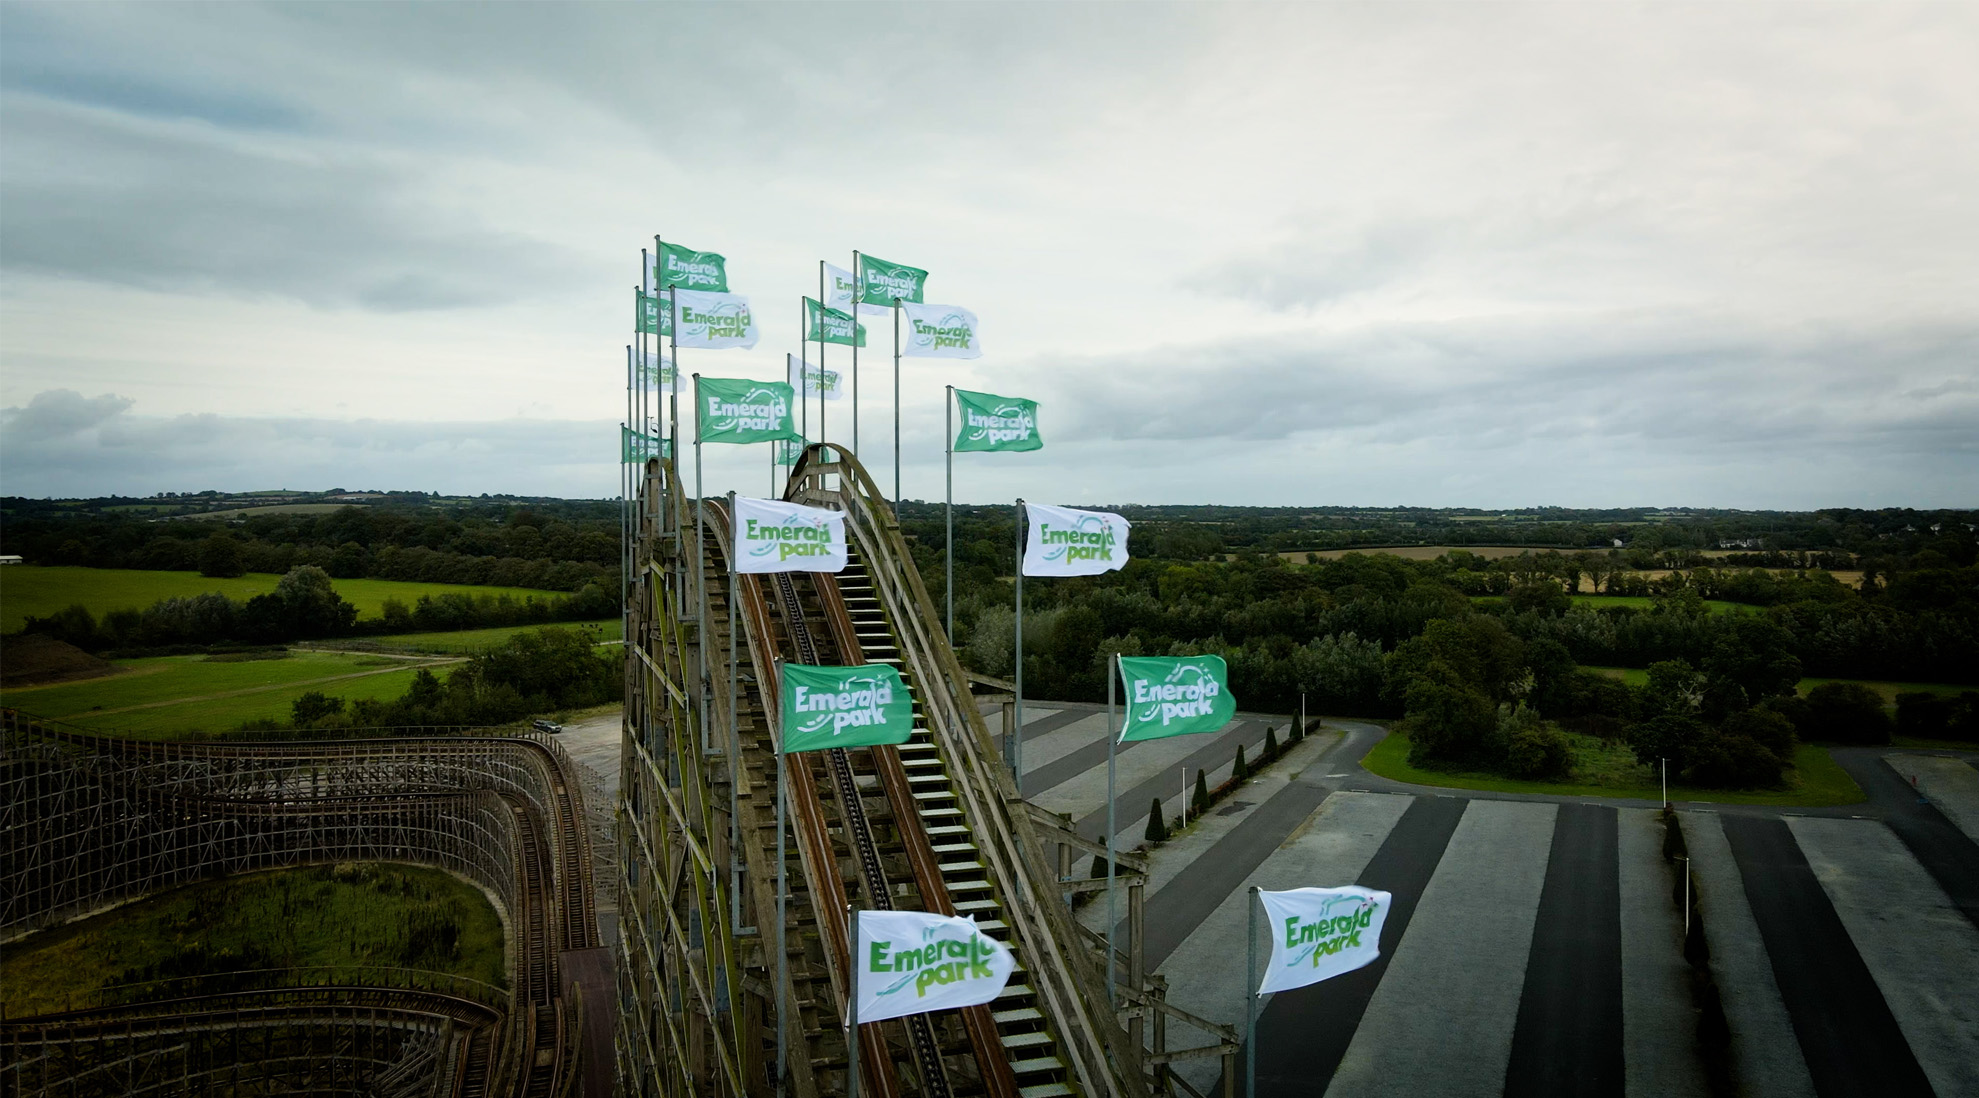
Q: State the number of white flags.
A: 10